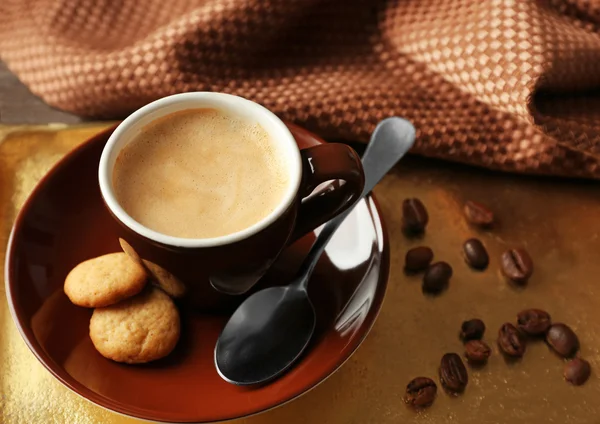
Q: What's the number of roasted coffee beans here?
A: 14